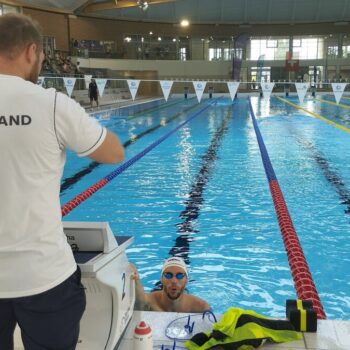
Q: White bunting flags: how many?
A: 10